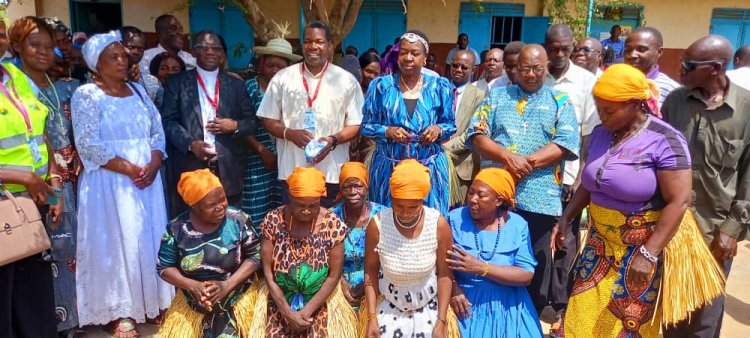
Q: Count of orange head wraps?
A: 6